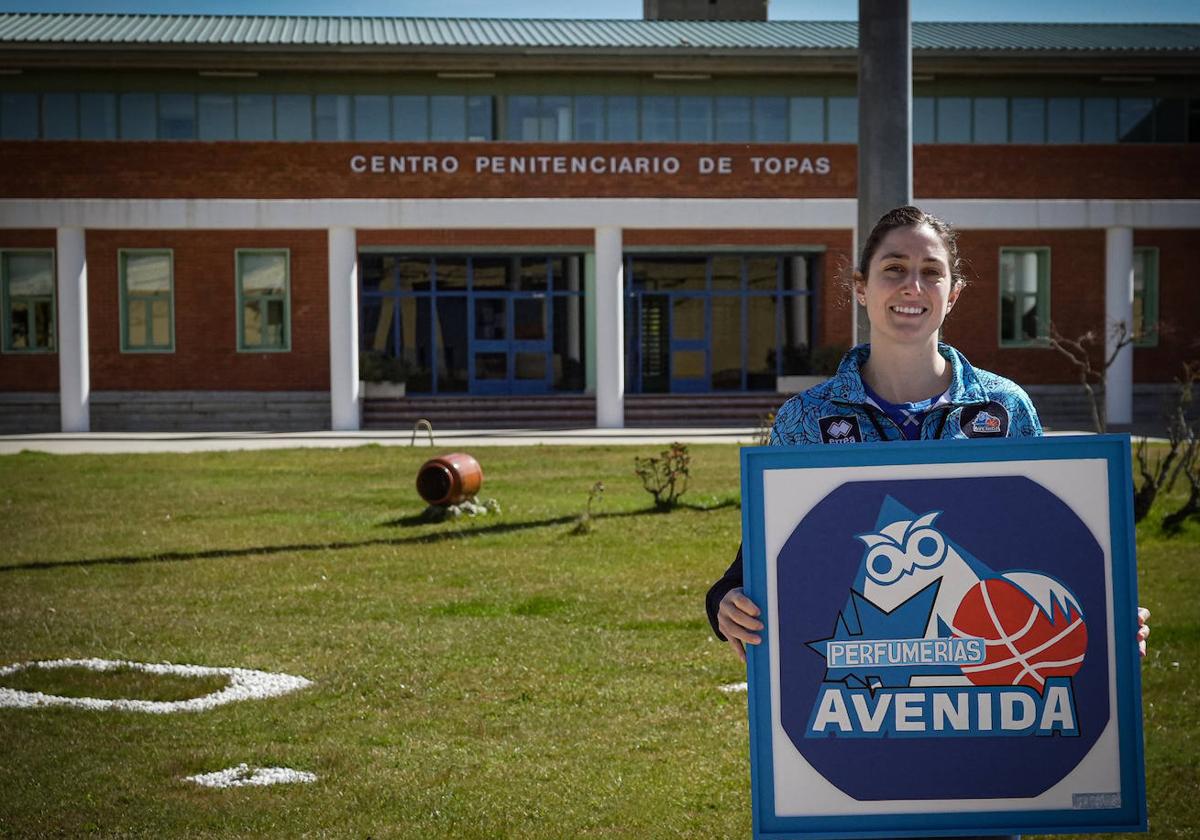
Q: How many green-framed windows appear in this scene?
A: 5